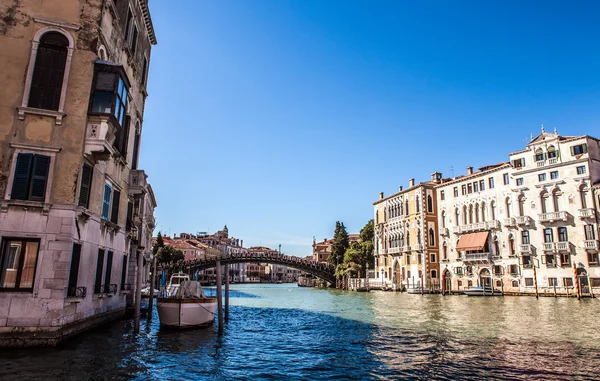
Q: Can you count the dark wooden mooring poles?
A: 4